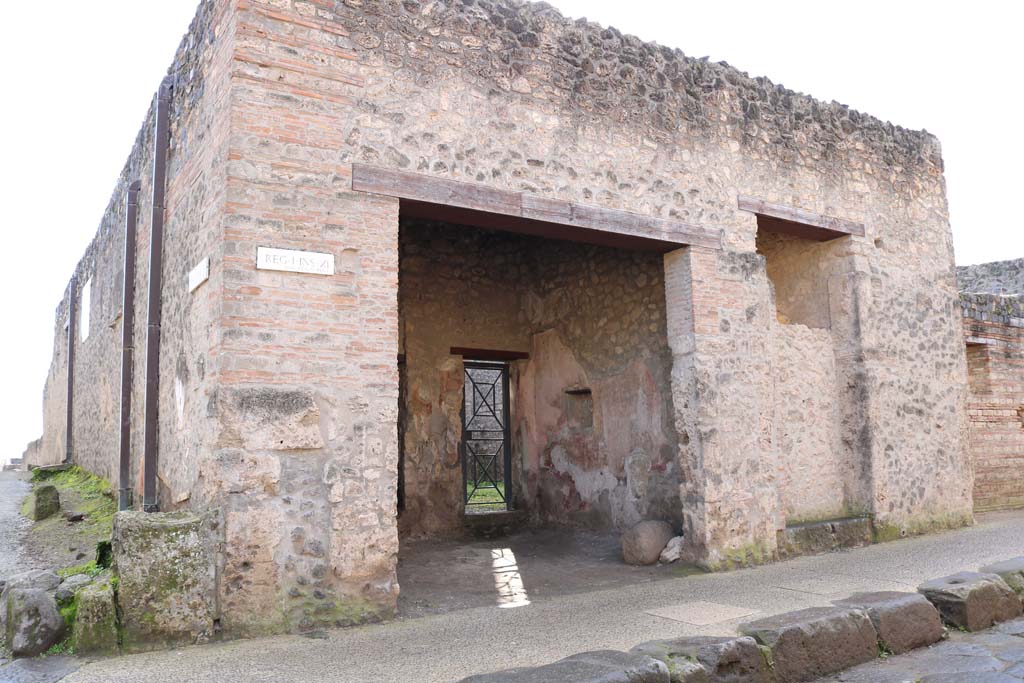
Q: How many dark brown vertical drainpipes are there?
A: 3